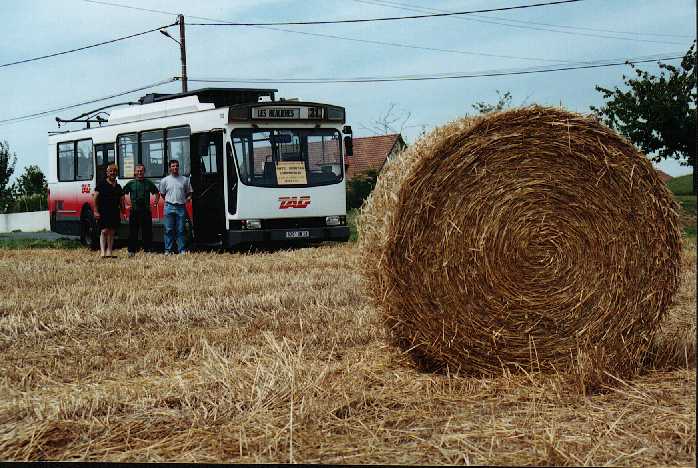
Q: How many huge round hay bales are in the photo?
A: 1